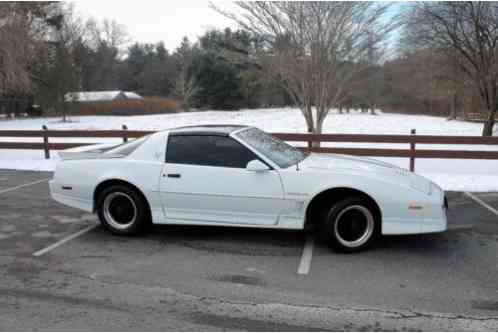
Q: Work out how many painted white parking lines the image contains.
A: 4